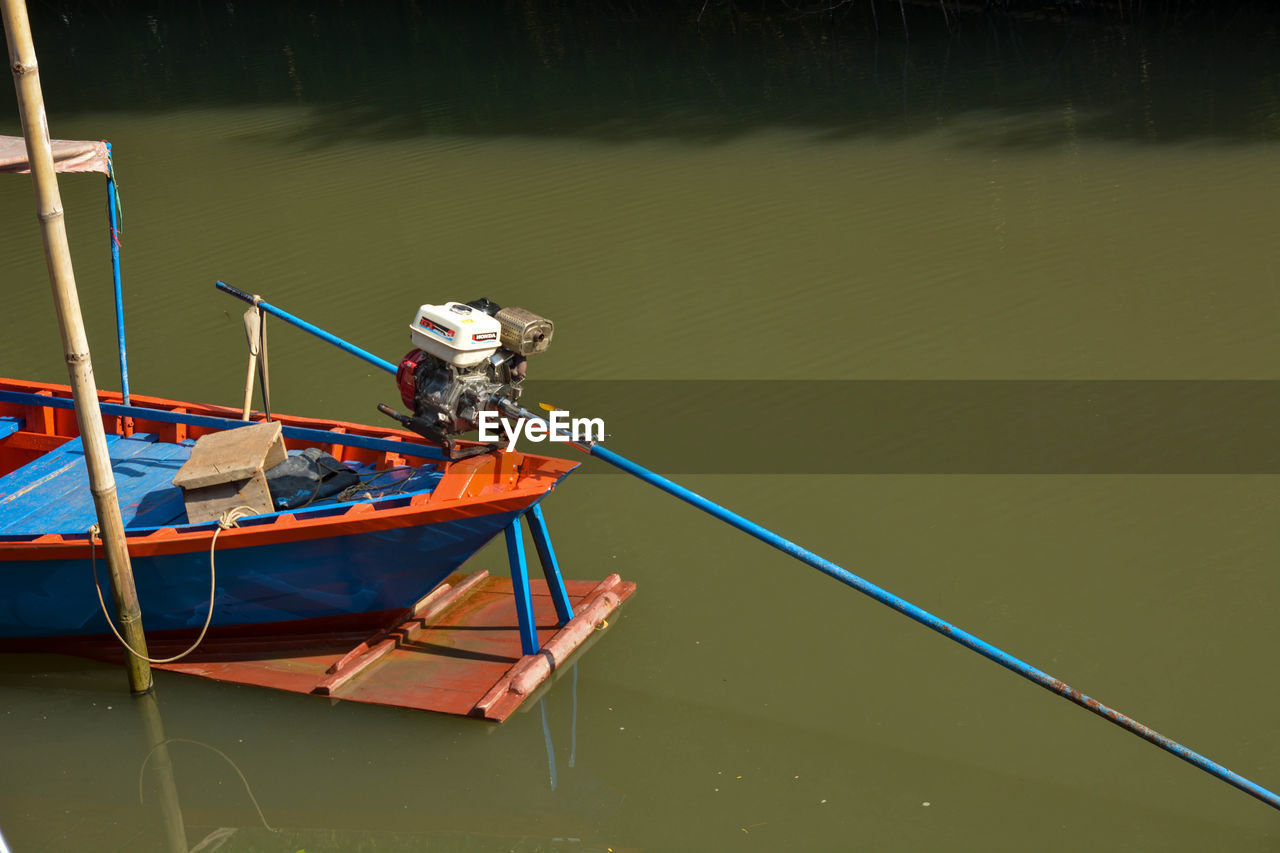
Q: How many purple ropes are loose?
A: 0